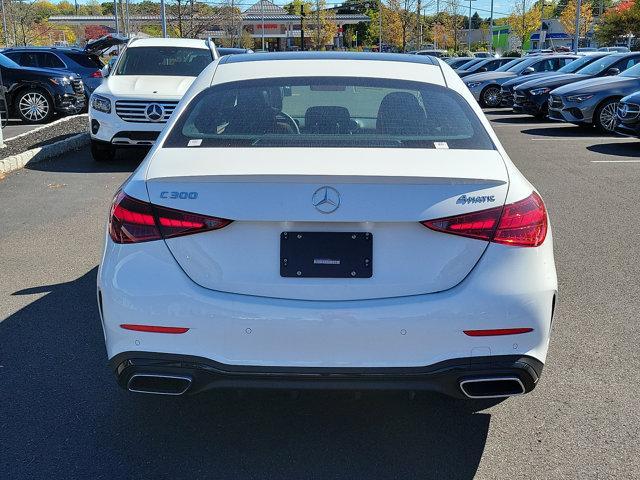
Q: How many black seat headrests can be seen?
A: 3